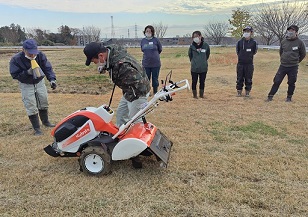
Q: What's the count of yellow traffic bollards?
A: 0